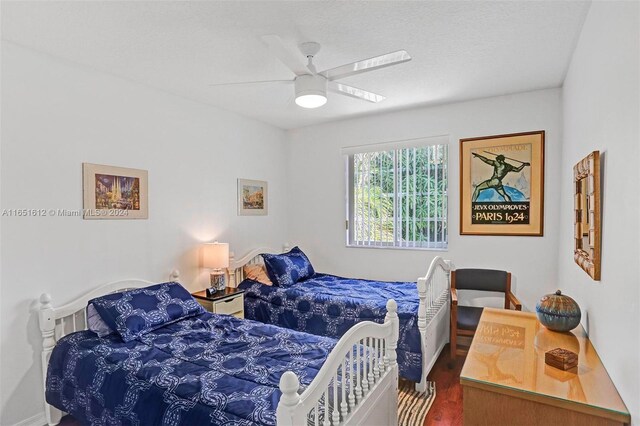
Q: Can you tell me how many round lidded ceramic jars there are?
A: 1